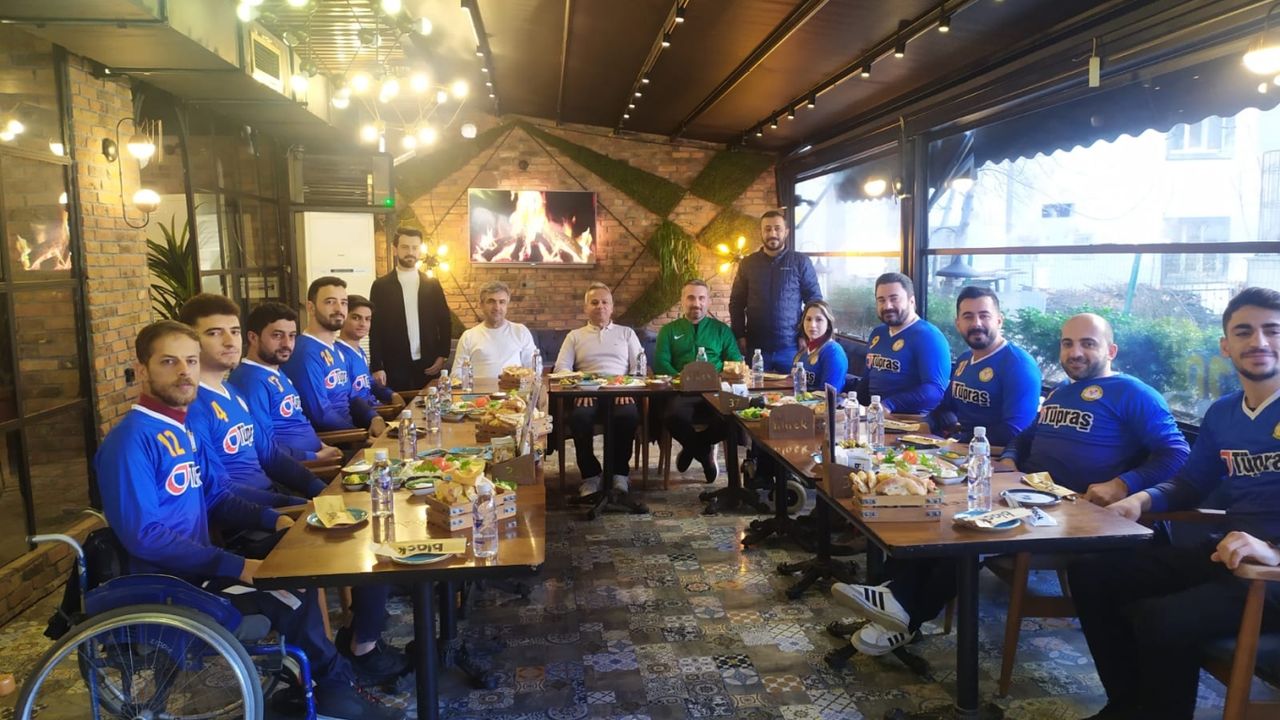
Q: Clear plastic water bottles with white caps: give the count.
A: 15